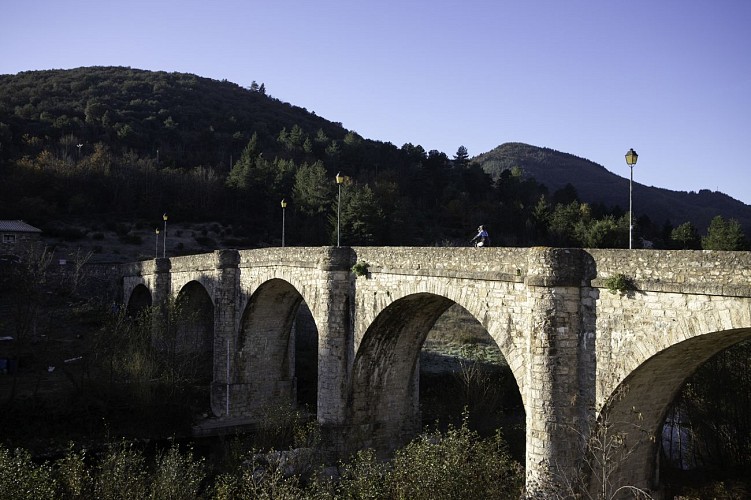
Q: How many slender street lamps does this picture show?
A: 5